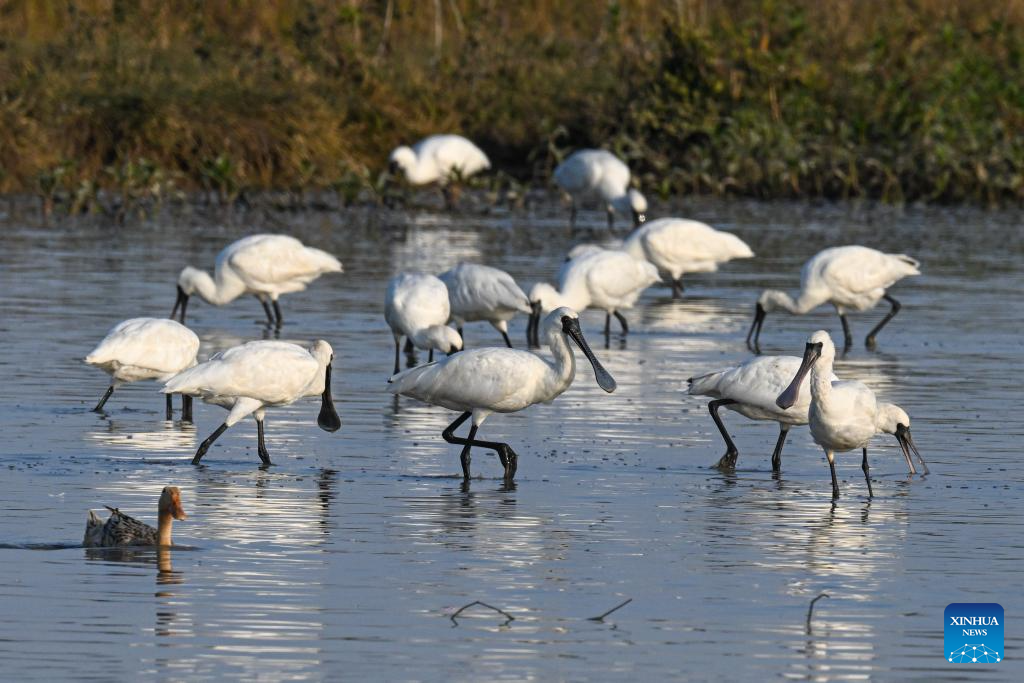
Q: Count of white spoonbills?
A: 13